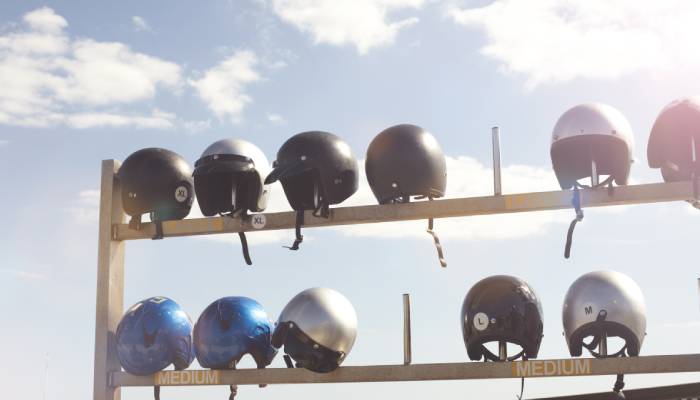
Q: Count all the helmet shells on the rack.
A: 11